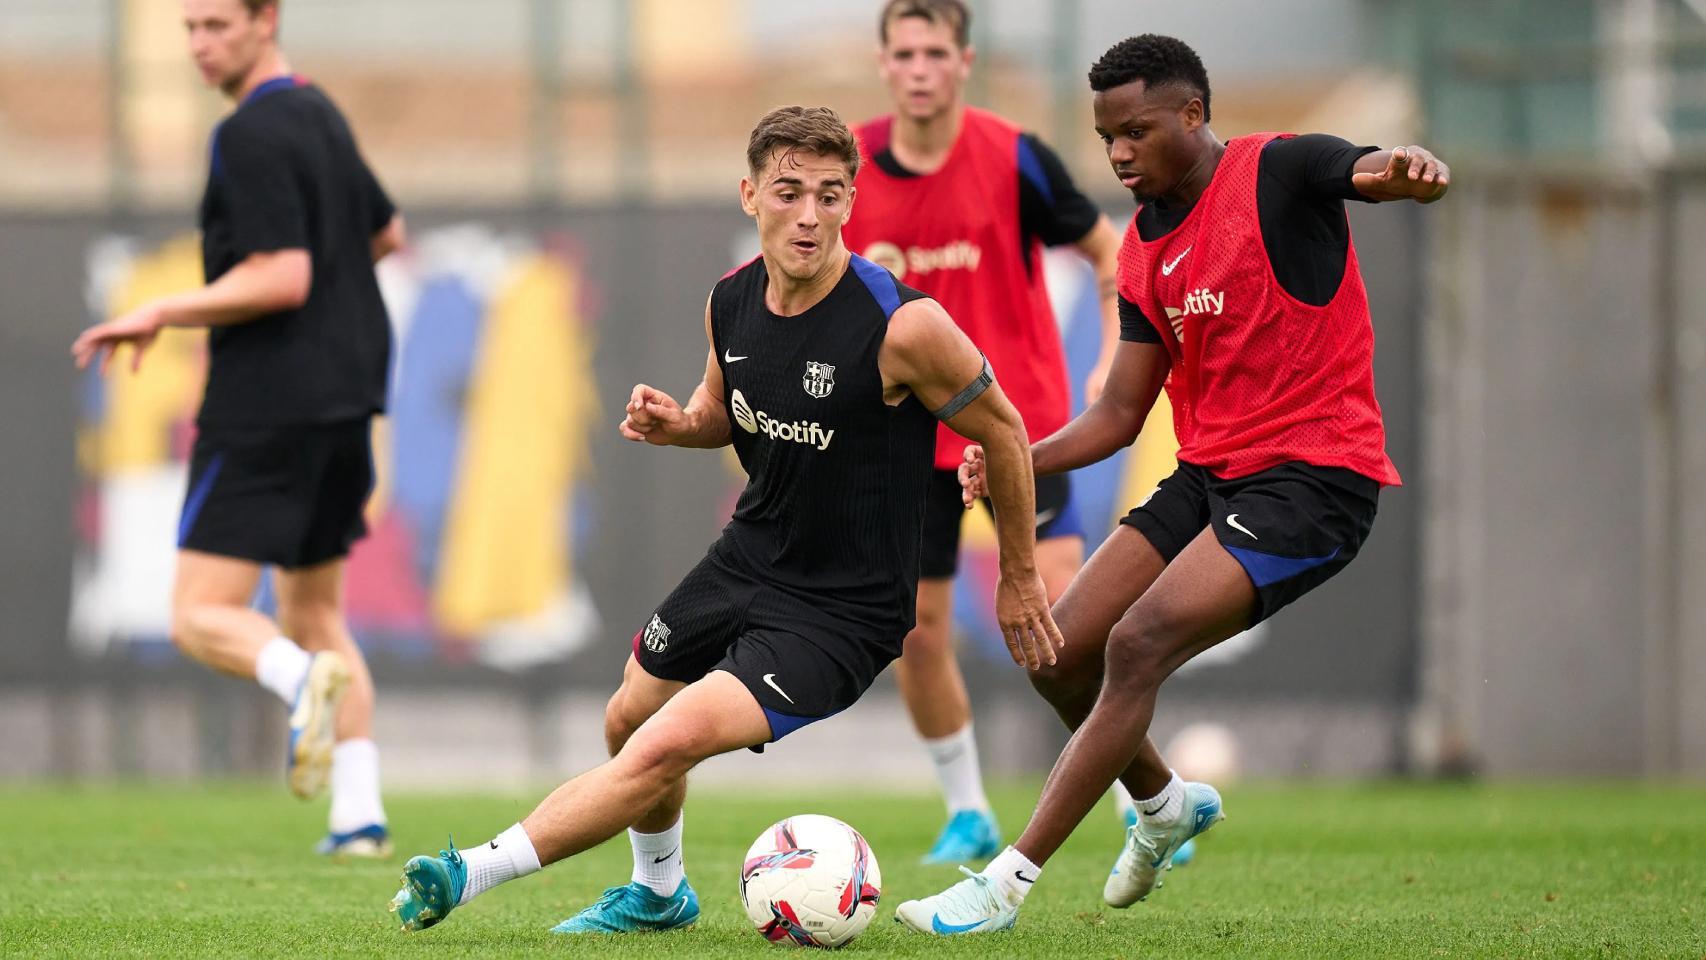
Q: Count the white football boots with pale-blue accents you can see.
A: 2